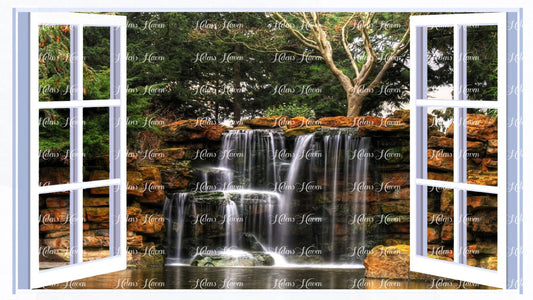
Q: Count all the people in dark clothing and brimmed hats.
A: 0